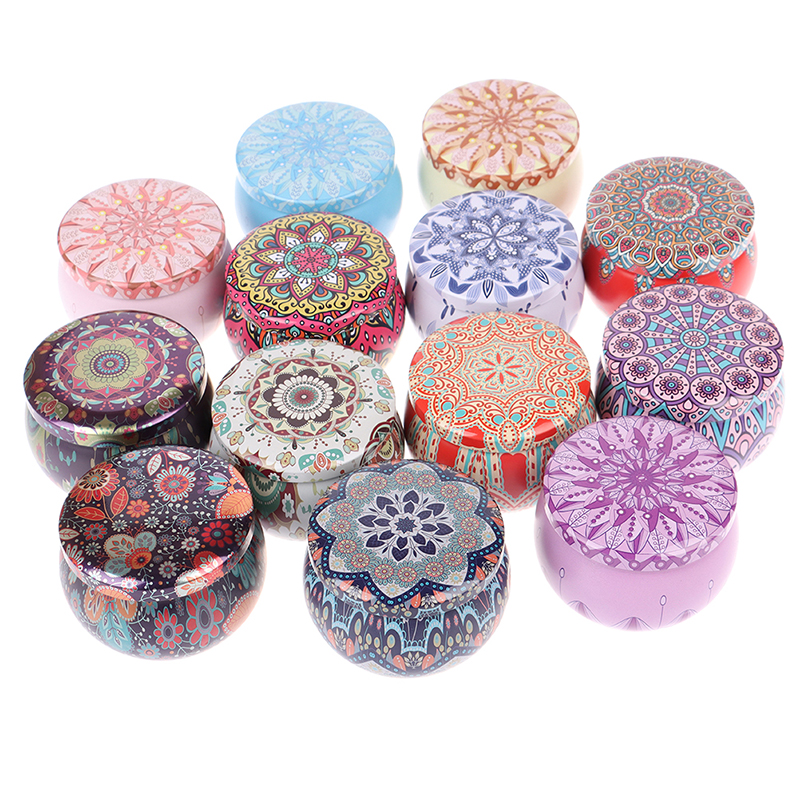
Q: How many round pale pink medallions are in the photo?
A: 12